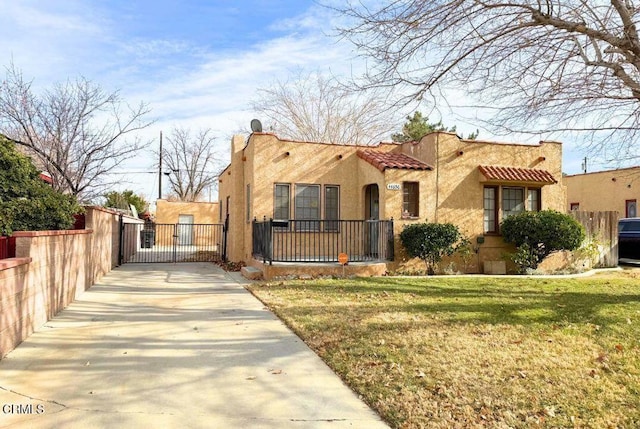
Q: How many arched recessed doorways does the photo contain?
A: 1